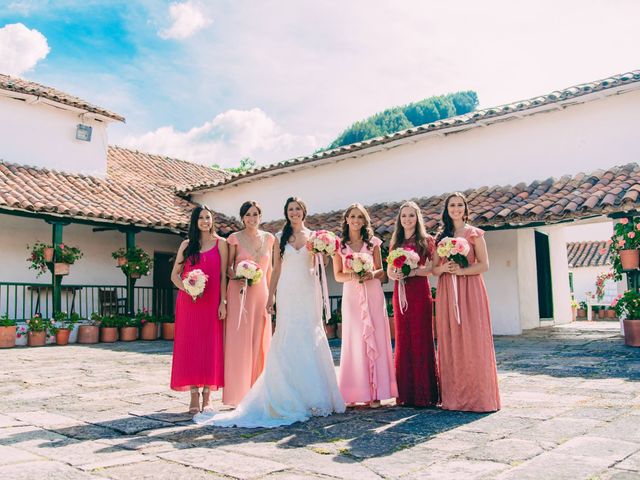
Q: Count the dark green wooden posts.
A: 3